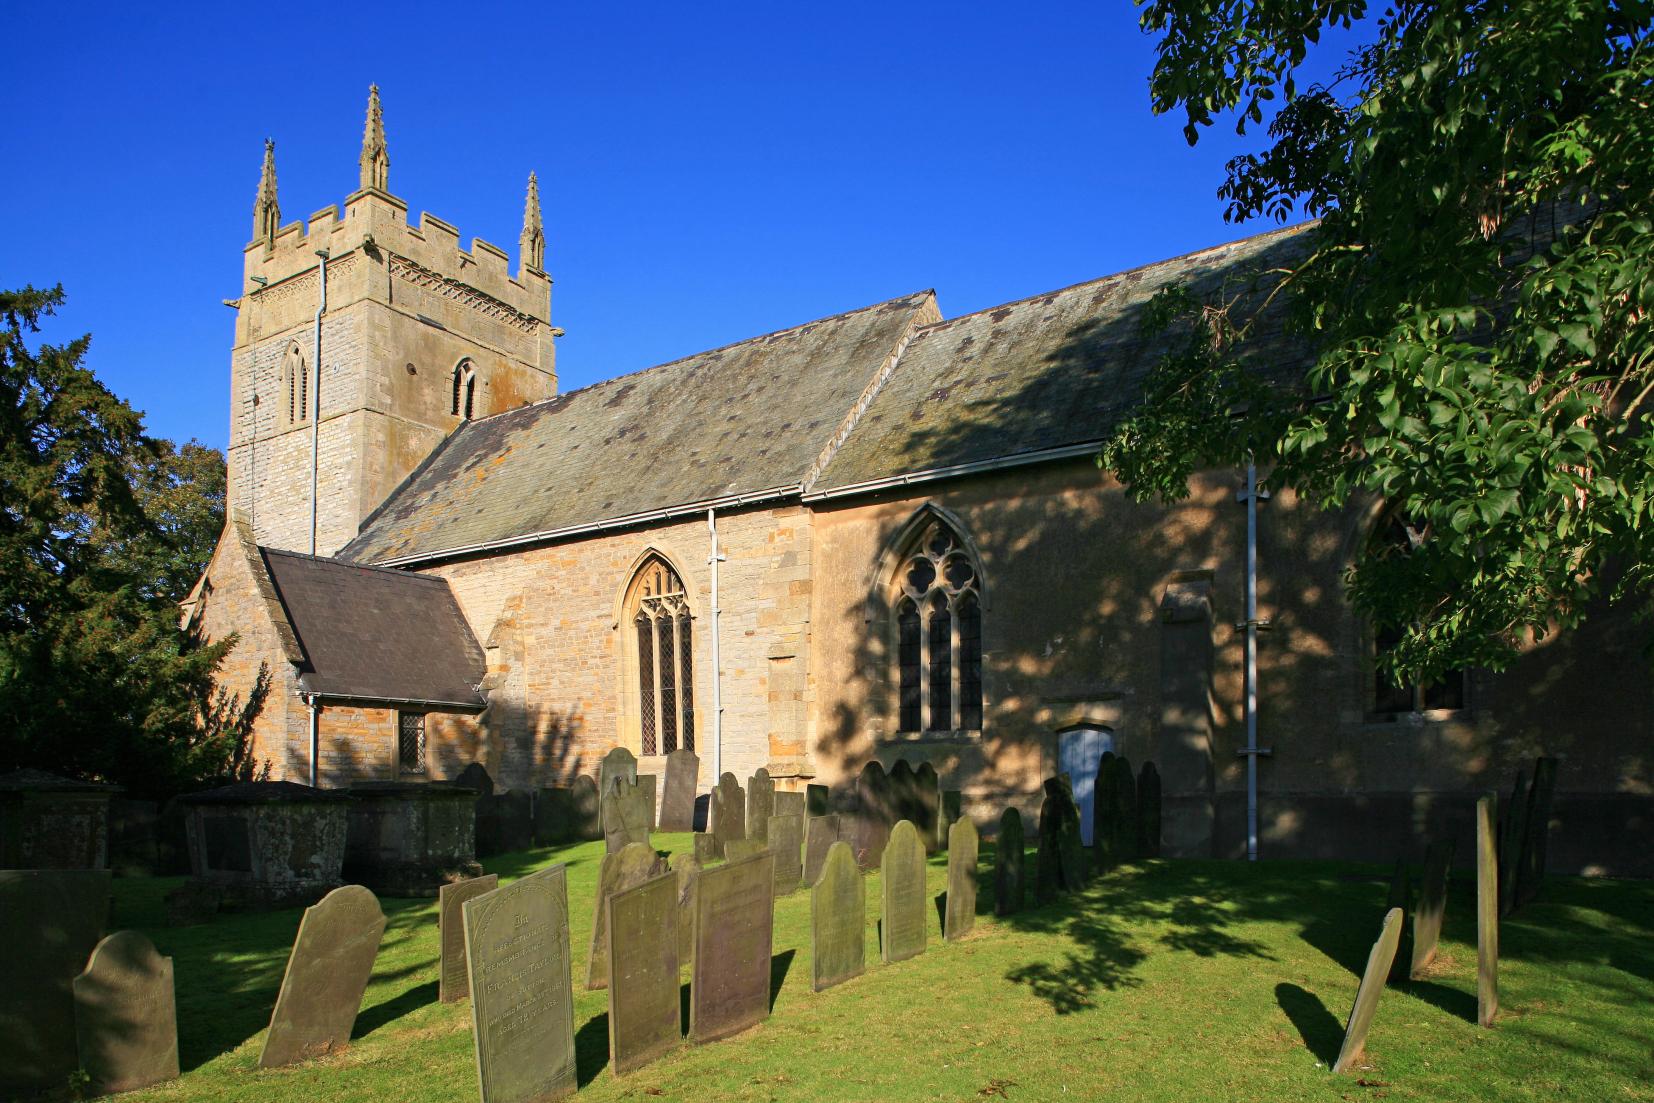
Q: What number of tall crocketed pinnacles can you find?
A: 3